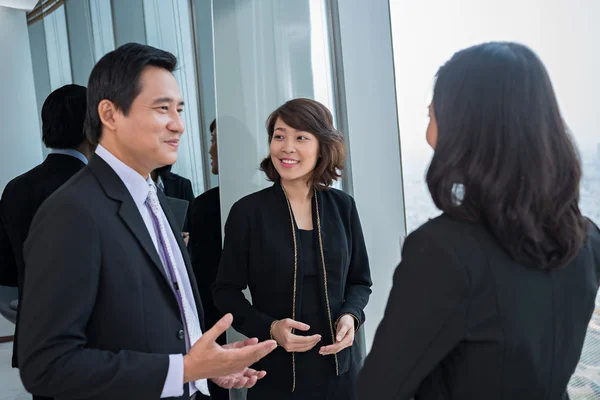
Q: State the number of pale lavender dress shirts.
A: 1